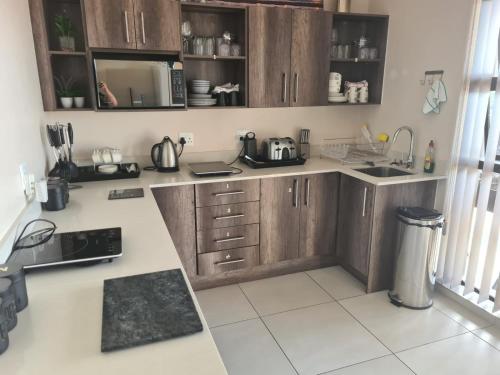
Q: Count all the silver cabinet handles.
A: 11